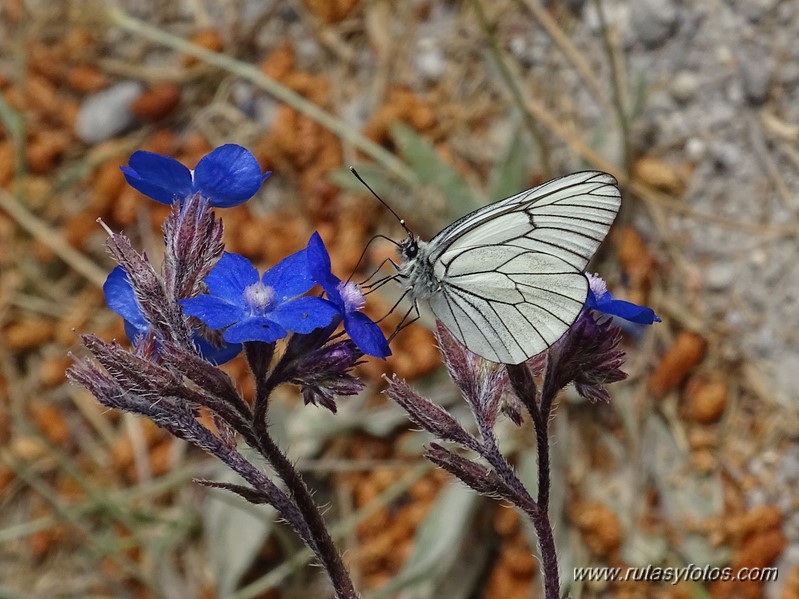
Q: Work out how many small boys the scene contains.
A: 0